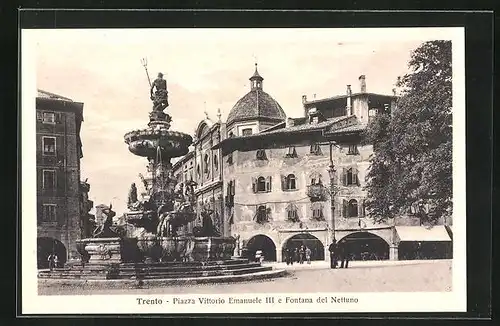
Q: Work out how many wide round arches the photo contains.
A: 4